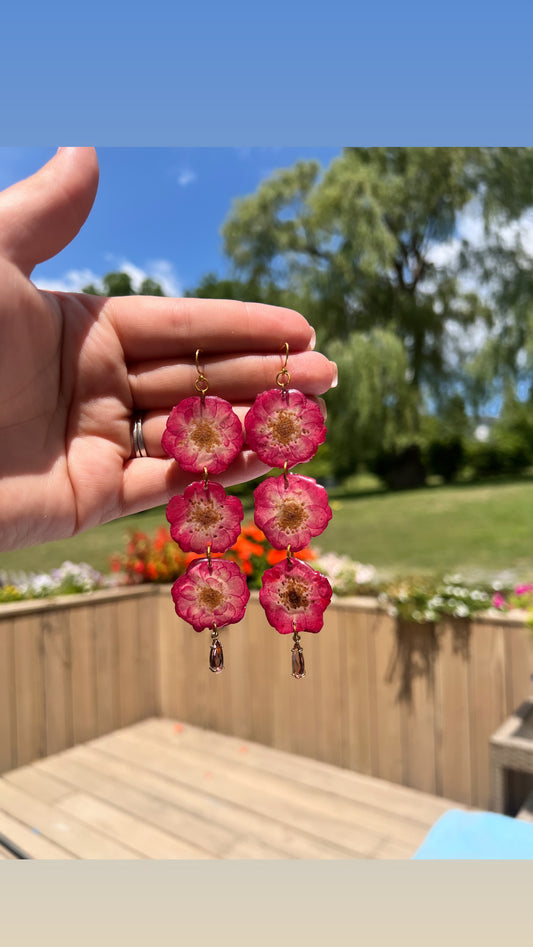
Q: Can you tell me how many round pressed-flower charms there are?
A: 6